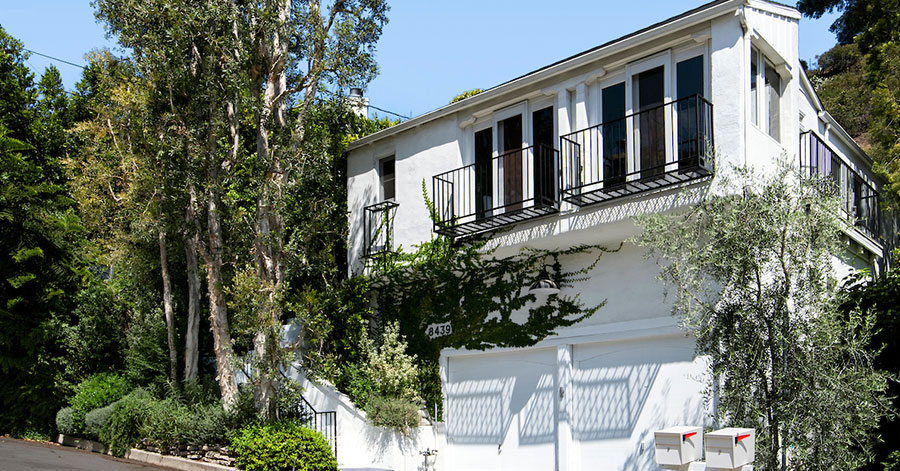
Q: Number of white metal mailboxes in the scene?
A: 2